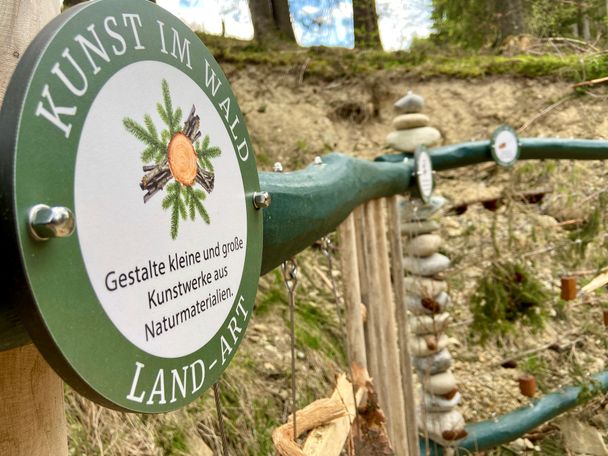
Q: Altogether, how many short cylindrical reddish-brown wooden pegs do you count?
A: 3